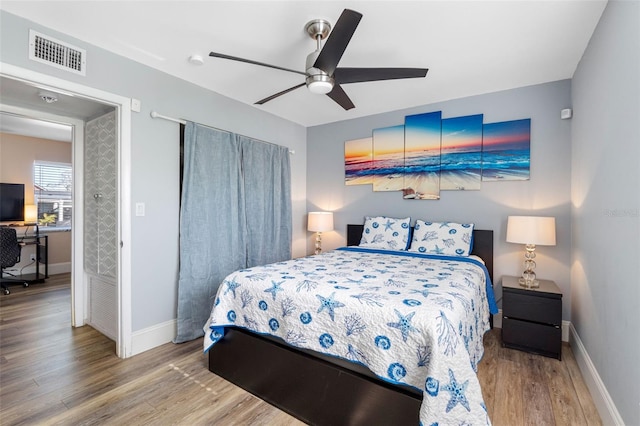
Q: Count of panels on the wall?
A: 5